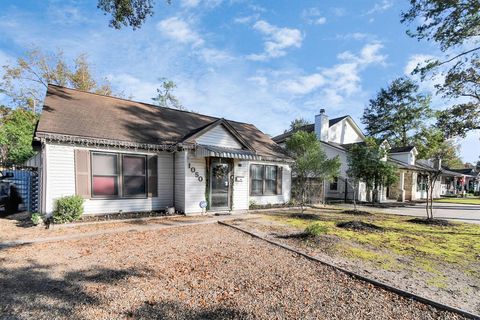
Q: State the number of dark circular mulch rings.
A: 4